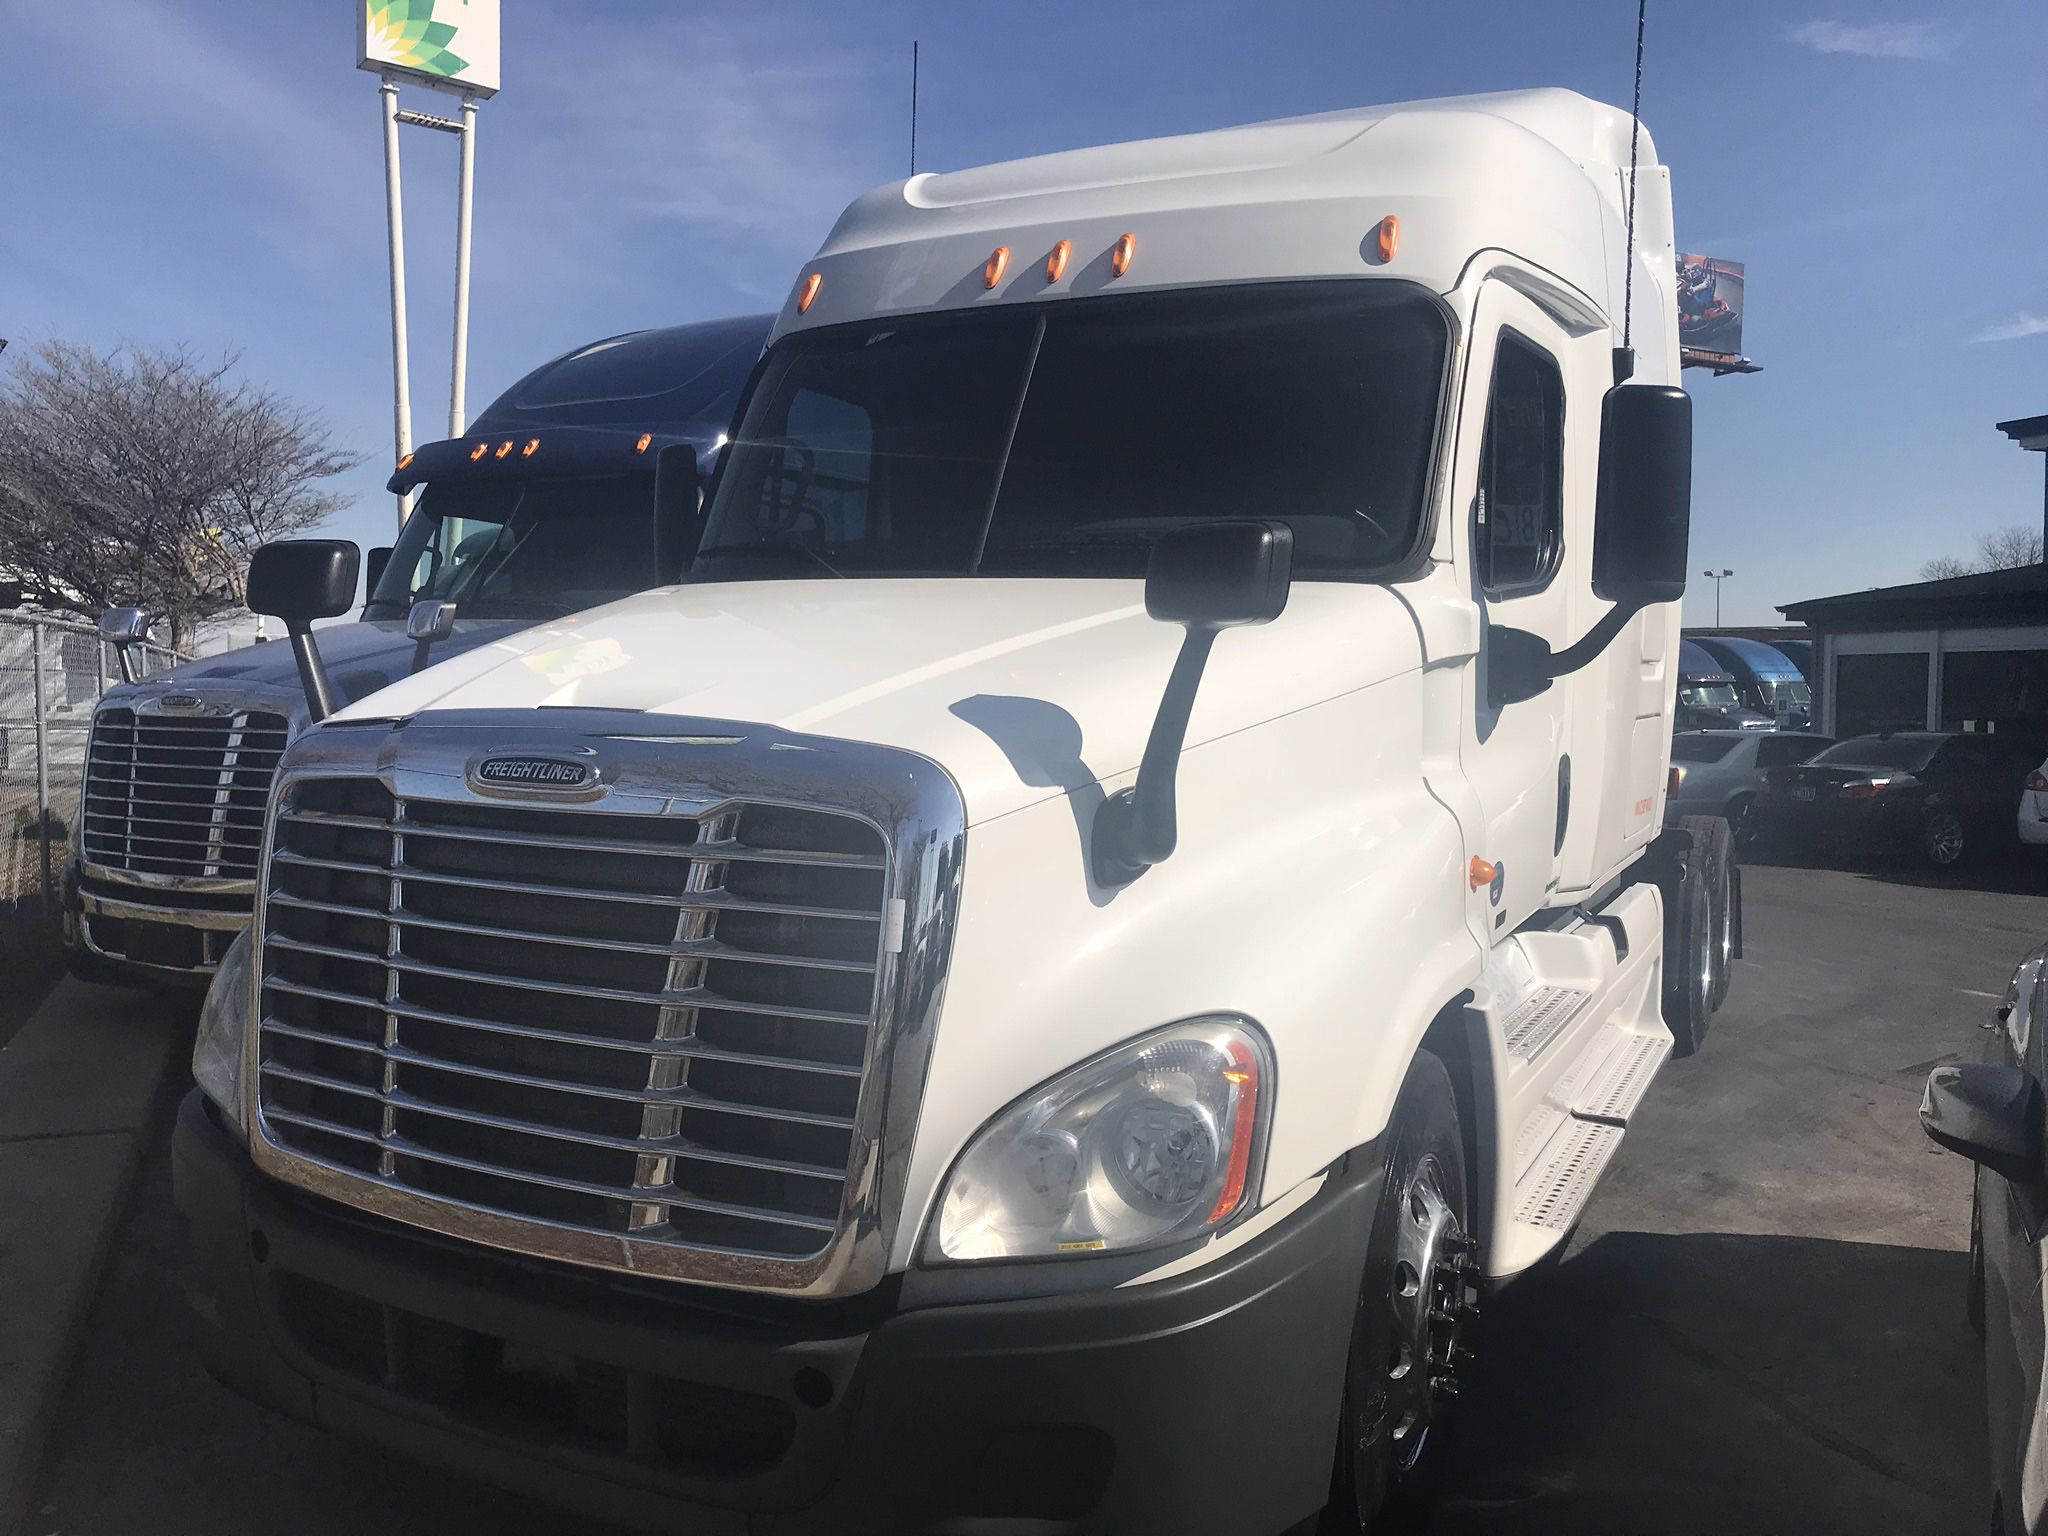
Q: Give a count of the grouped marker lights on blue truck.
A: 3